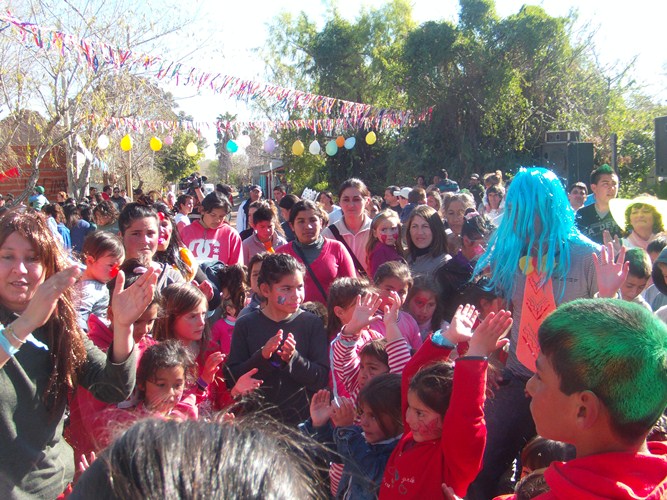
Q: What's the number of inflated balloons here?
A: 14